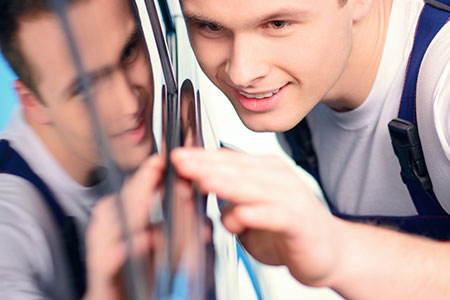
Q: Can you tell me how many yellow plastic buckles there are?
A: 0